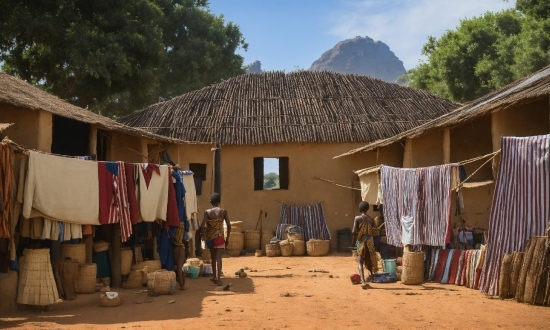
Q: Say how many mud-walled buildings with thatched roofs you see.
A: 3